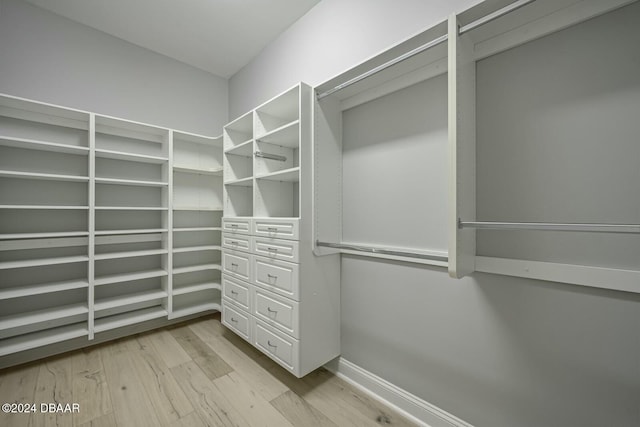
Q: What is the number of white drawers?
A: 10